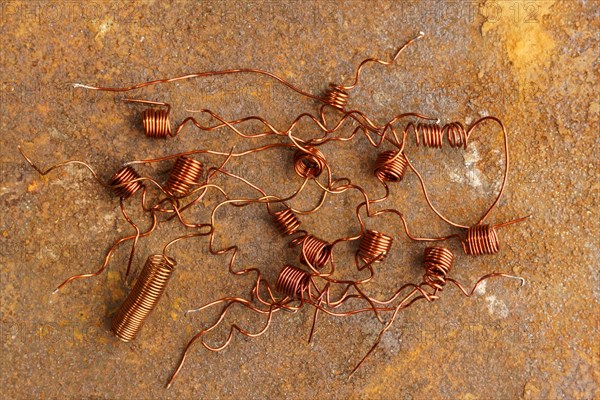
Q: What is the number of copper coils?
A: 14